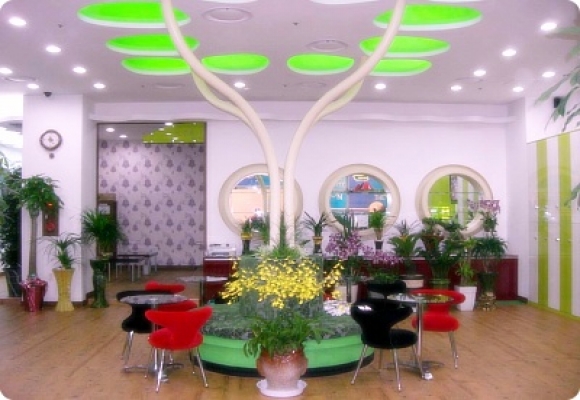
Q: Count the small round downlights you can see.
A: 14